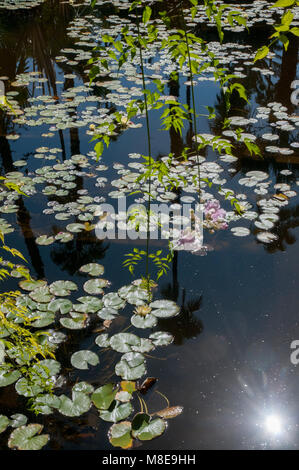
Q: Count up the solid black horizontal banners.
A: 1